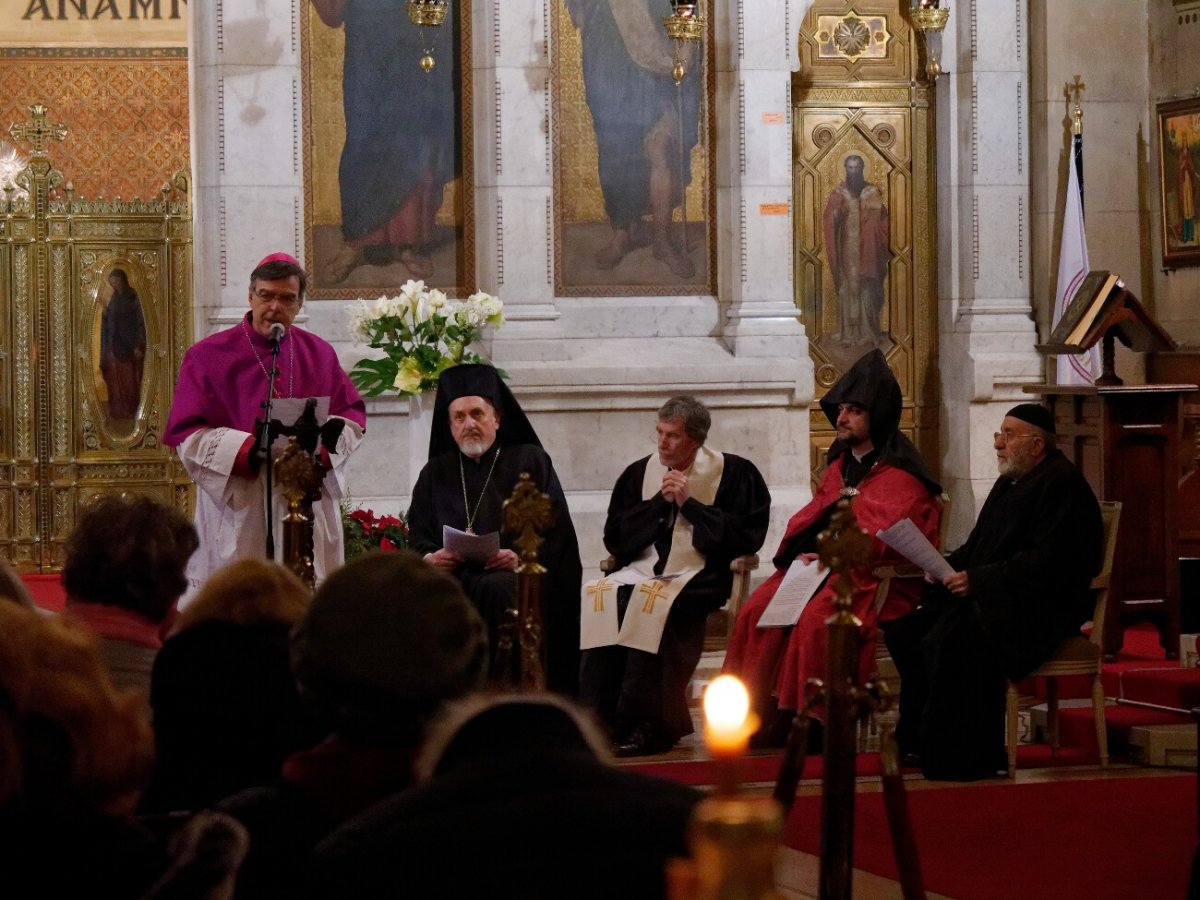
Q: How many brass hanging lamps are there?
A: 3